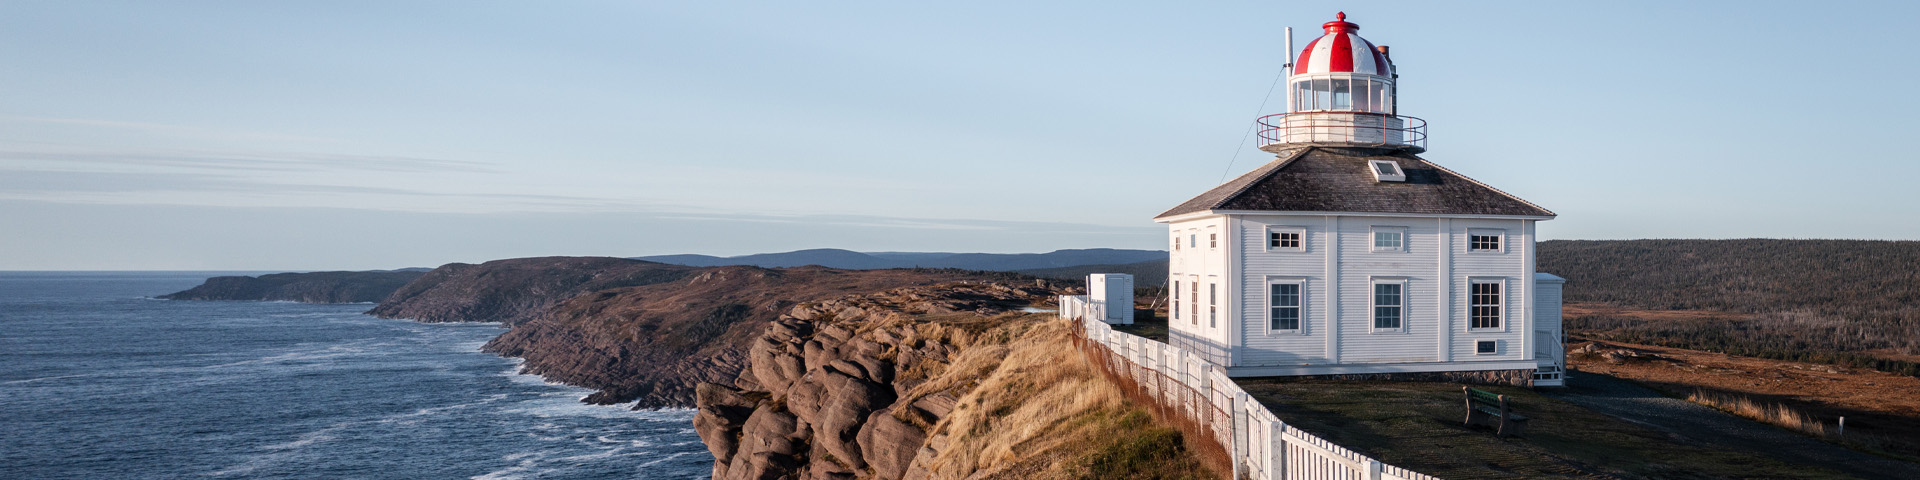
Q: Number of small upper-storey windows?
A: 6